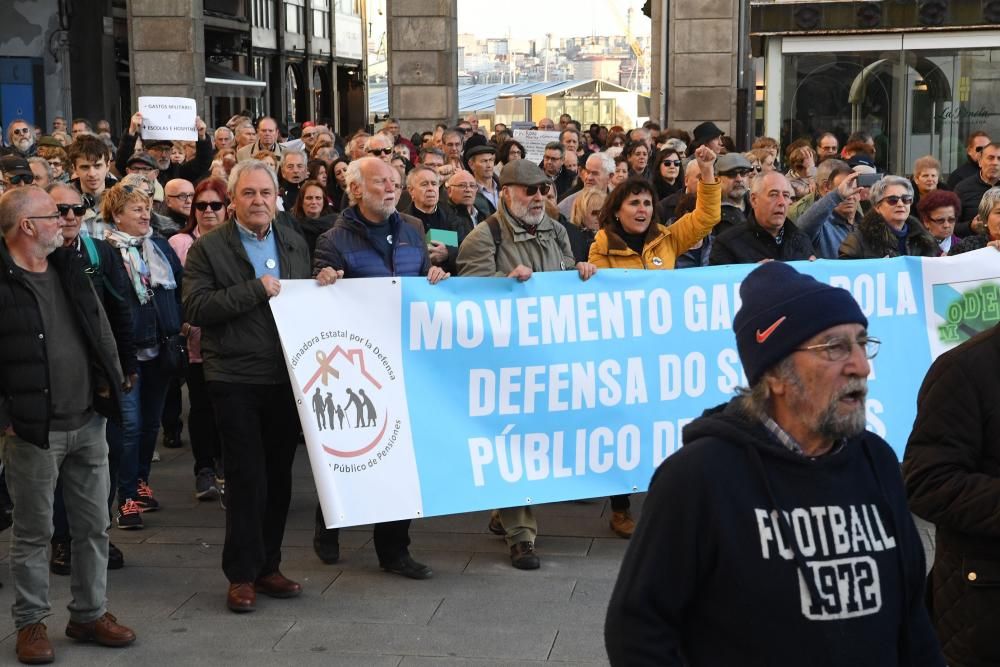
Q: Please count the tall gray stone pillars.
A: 3